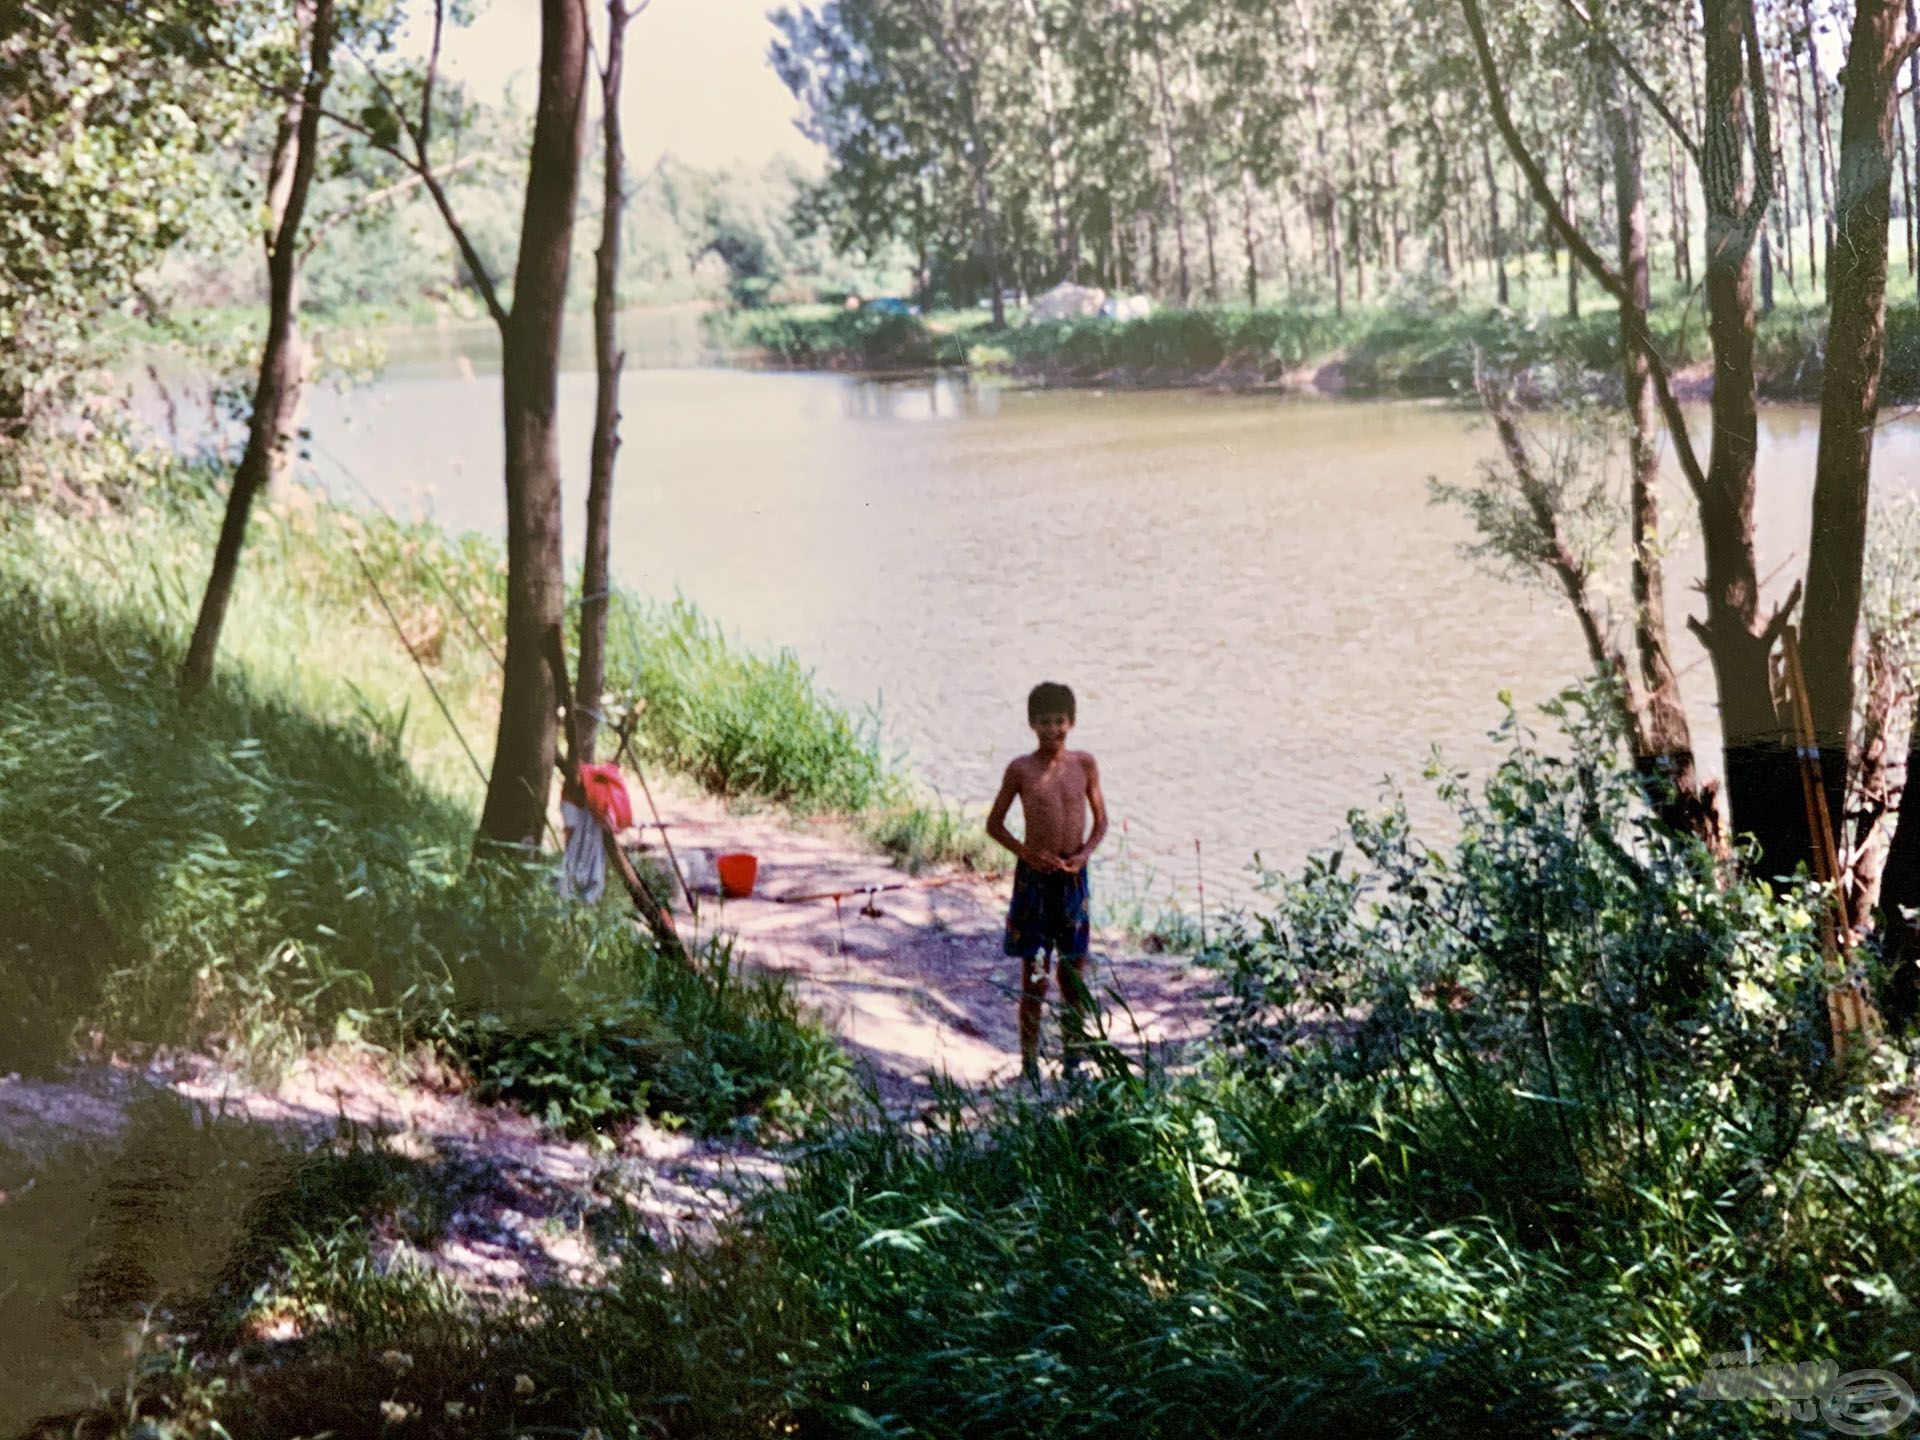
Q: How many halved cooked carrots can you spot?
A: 0